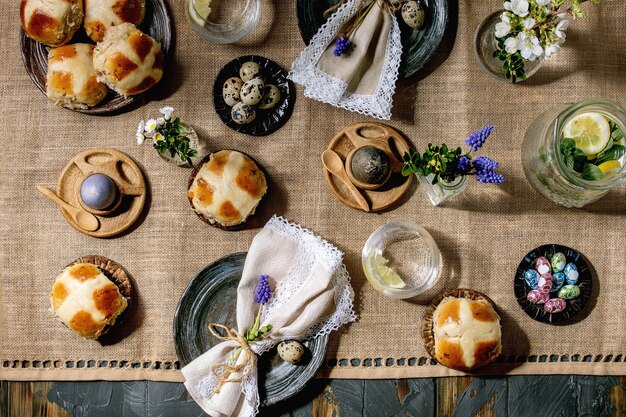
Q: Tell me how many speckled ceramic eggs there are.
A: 7